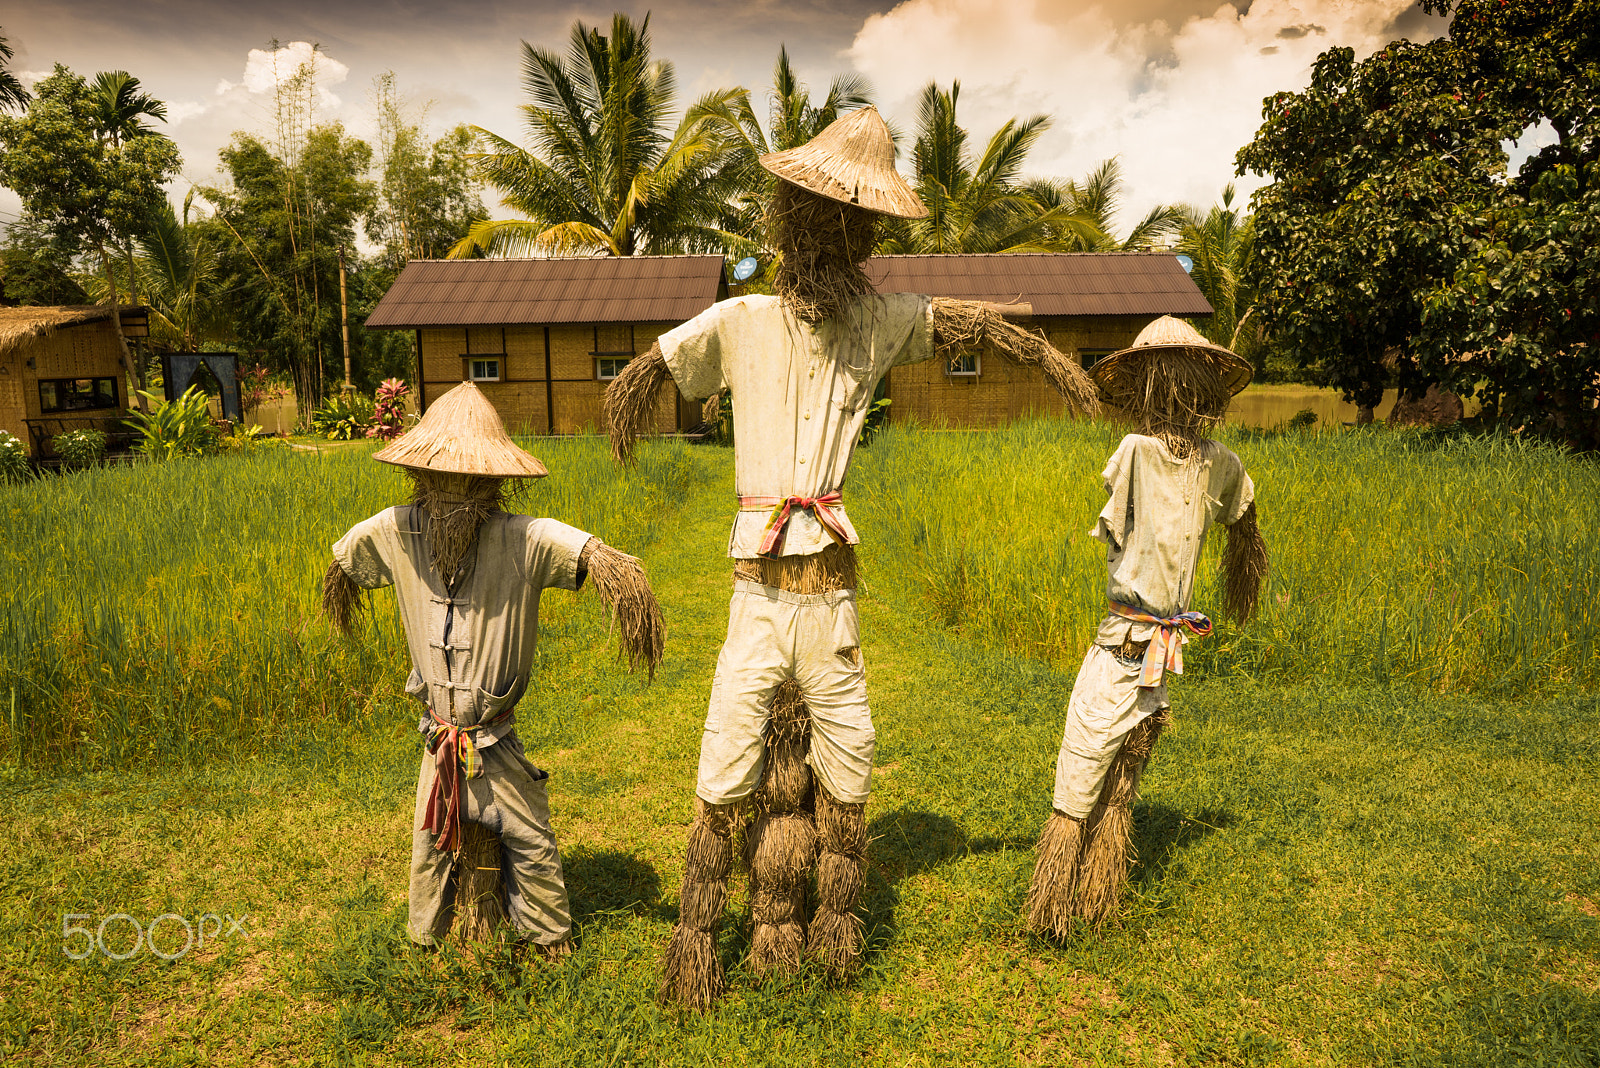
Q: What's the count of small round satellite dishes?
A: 2